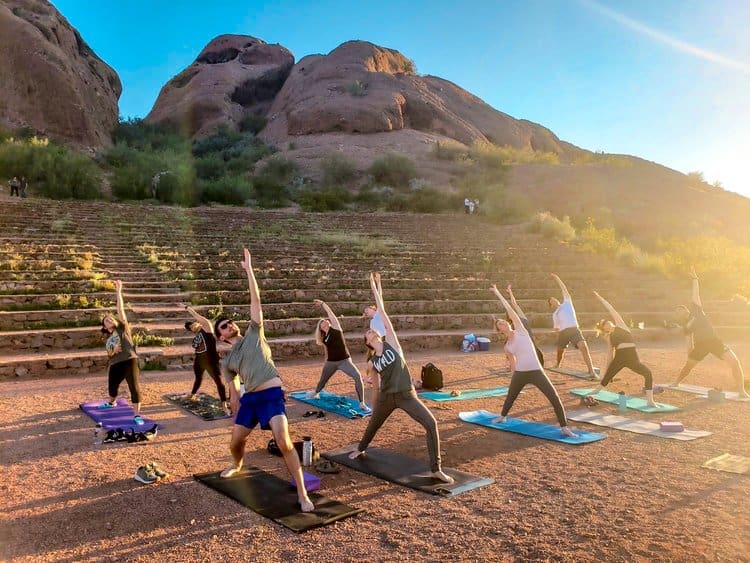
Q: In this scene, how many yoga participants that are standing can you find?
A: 11